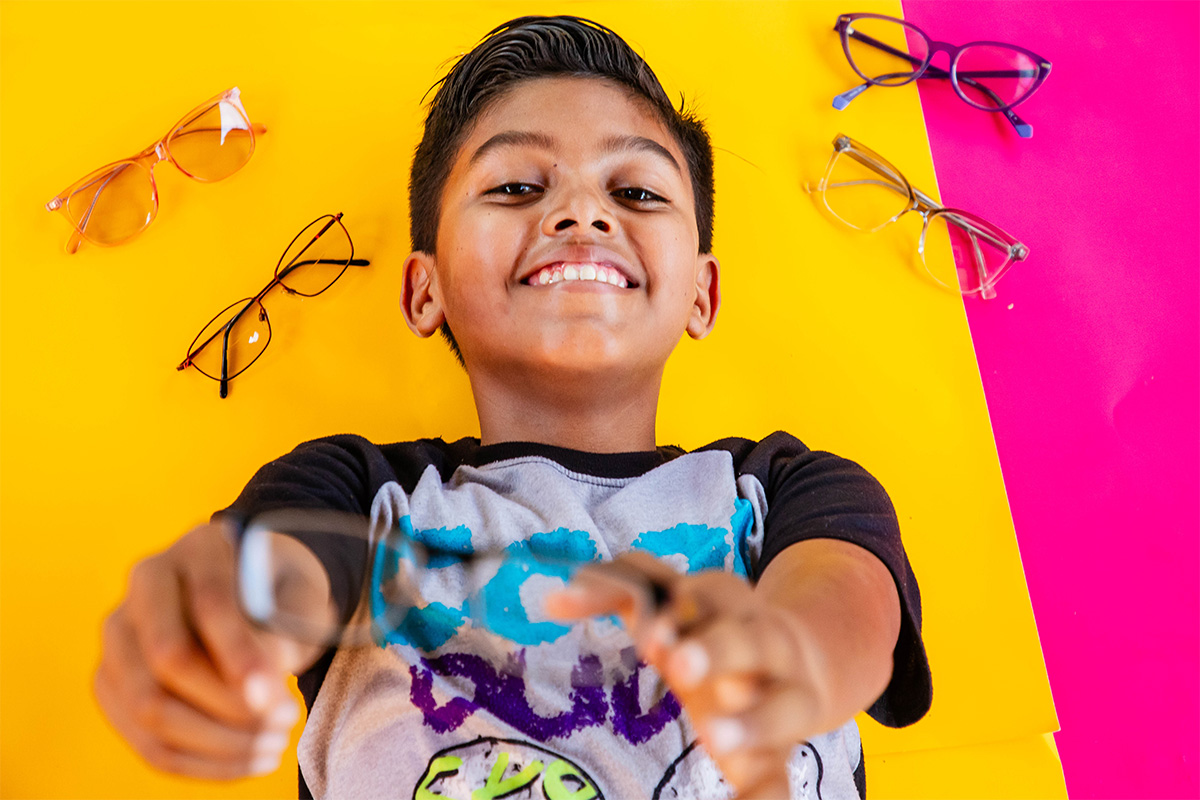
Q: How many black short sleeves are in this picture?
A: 2